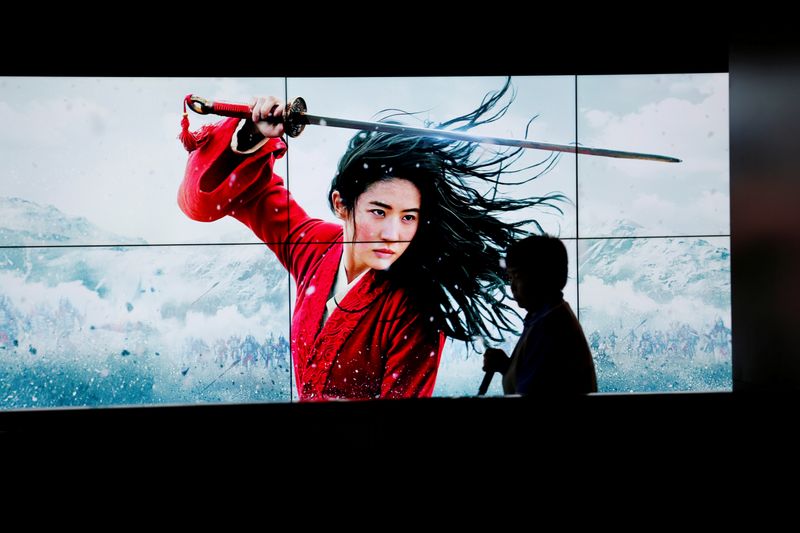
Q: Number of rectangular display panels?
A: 6